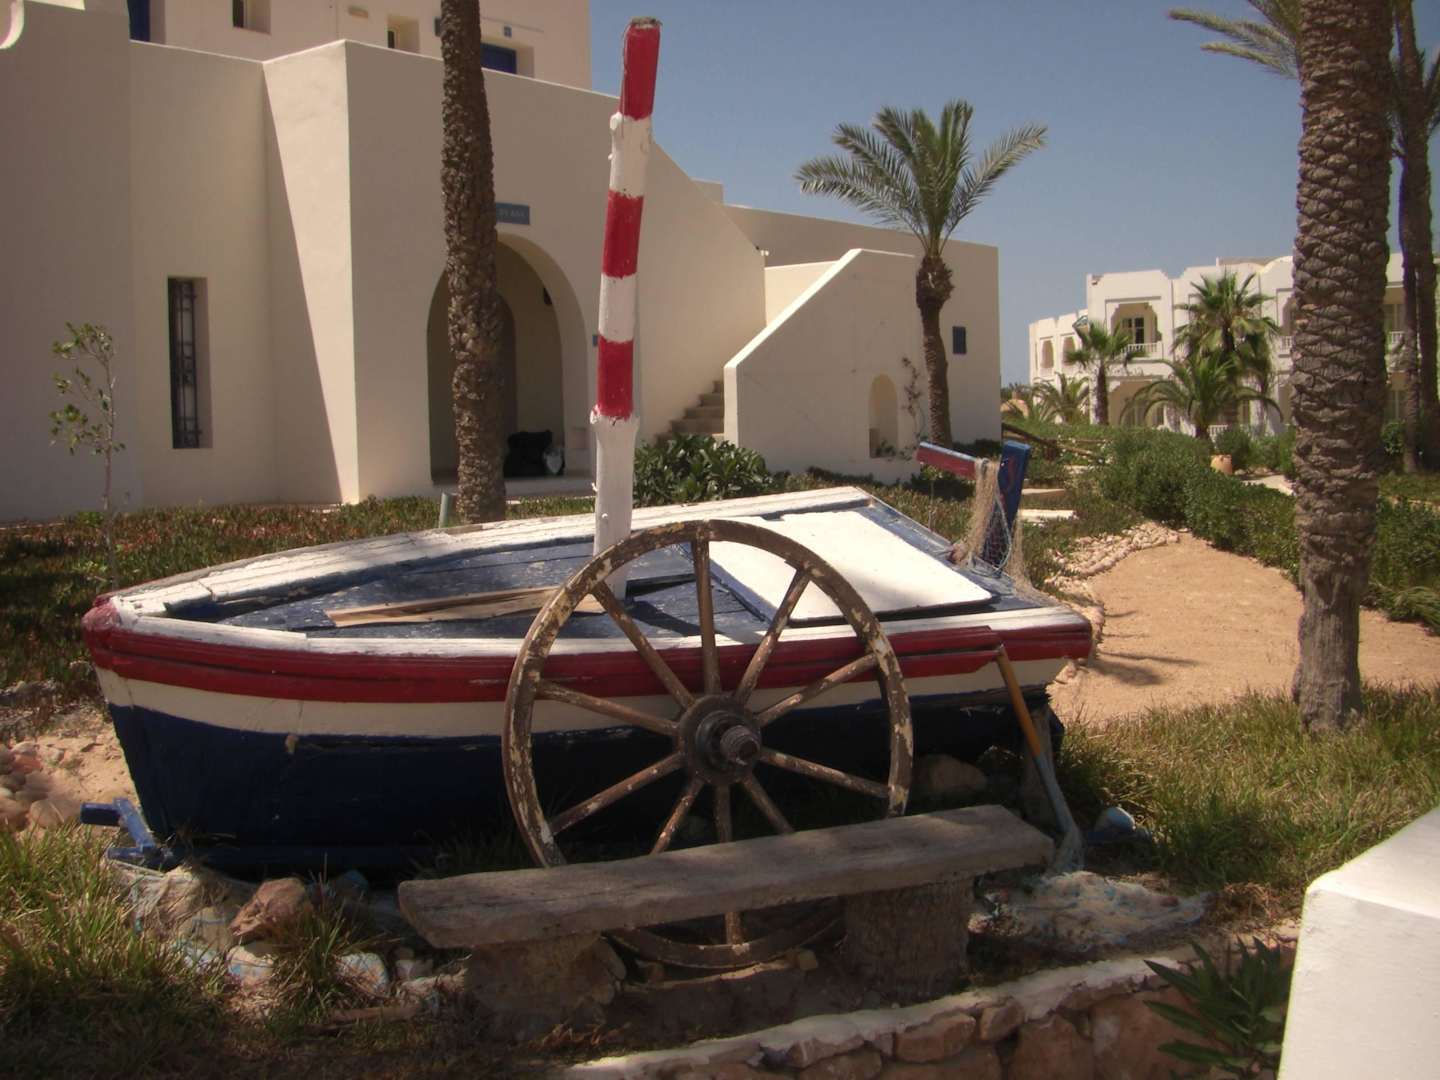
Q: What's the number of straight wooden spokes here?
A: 10